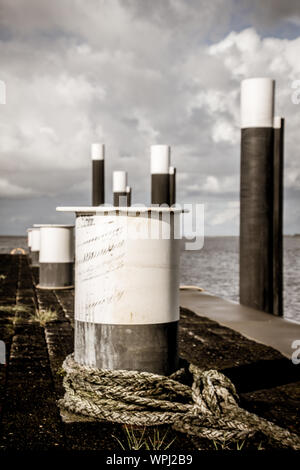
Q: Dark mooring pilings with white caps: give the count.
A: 7